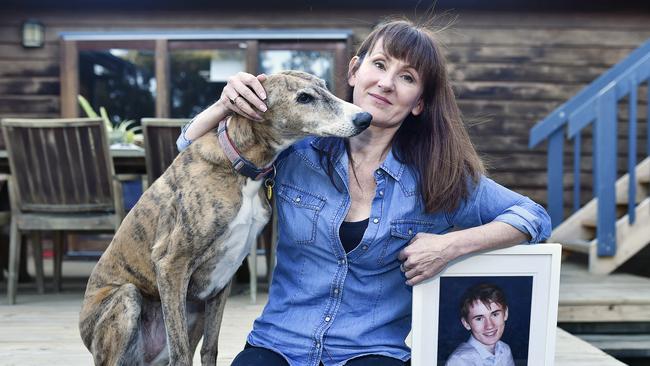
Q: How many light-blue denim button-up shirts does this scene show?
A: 1